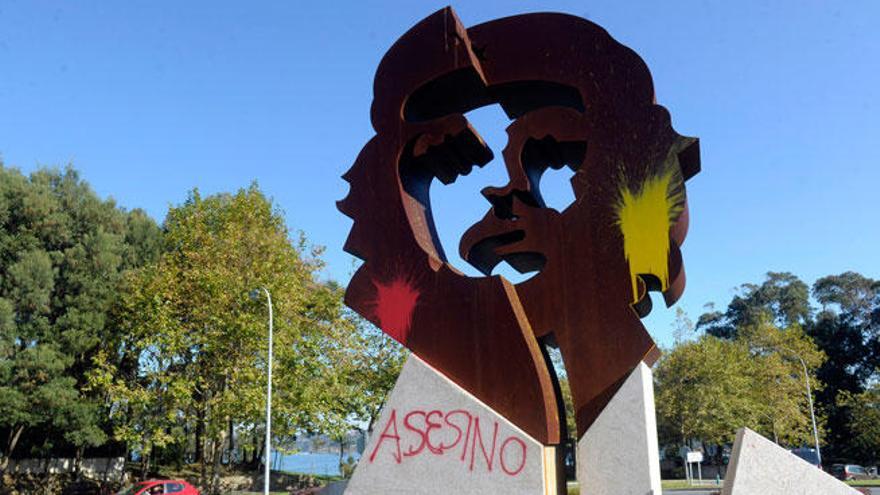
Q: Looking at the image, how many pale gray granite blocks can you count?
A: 3